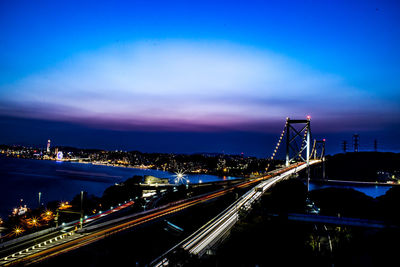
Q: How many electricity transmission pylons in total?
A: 3